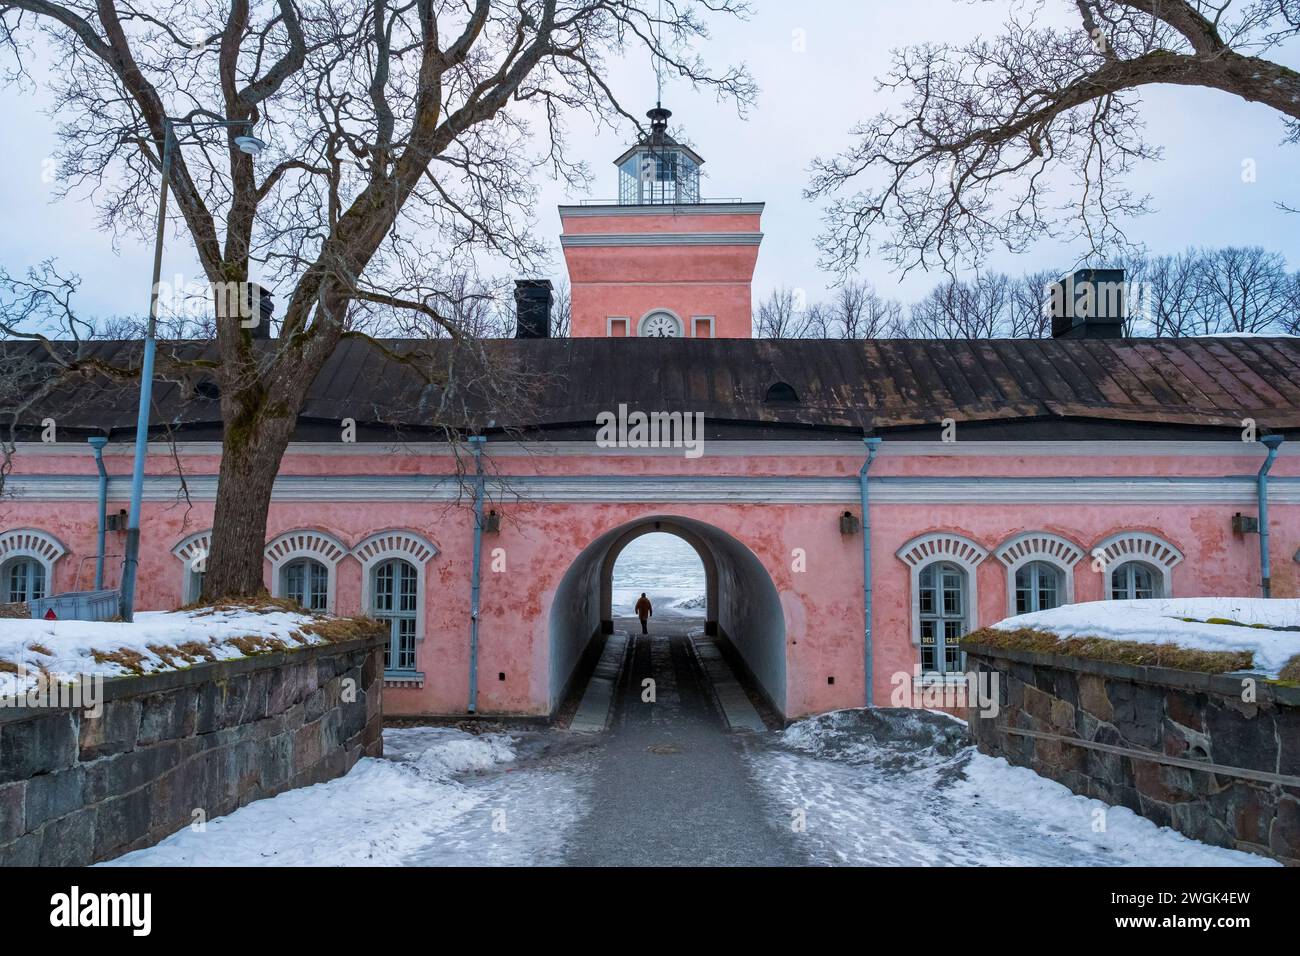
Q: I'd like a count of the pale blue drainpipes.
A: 4